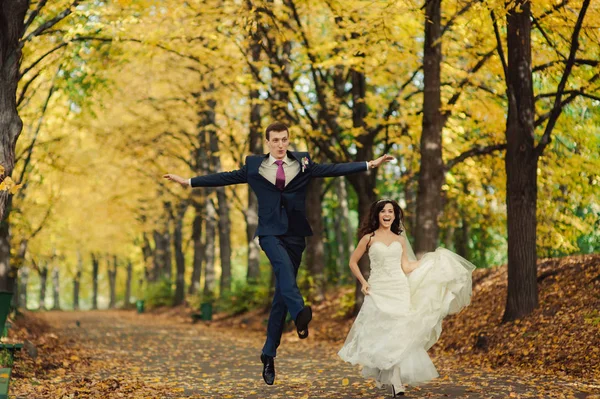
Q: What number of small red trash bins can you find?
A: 0